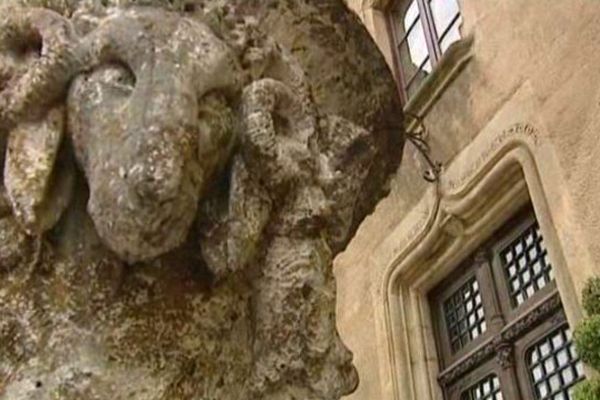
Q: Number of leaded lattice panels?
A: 4